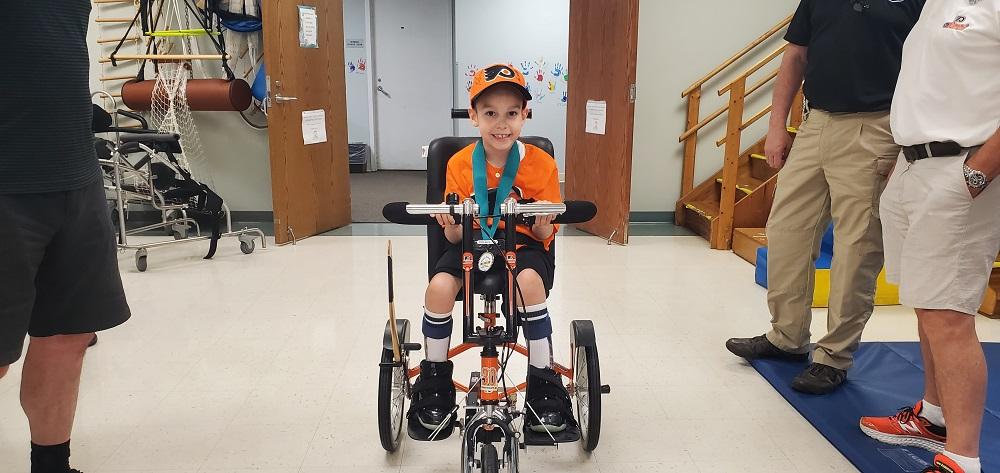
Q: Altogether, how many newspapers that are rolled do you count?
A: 0